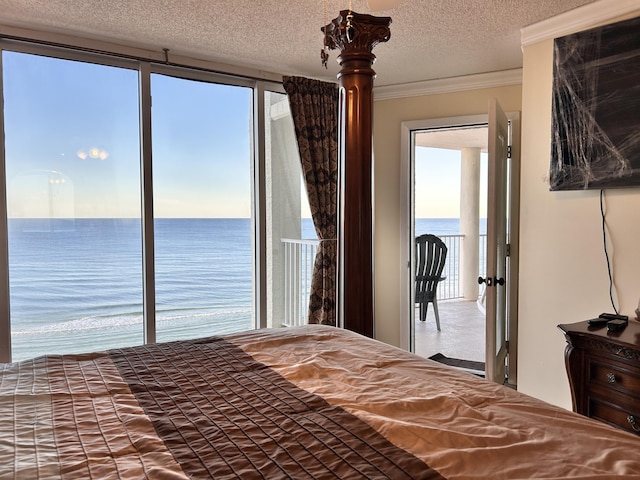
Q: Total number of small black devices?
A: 3